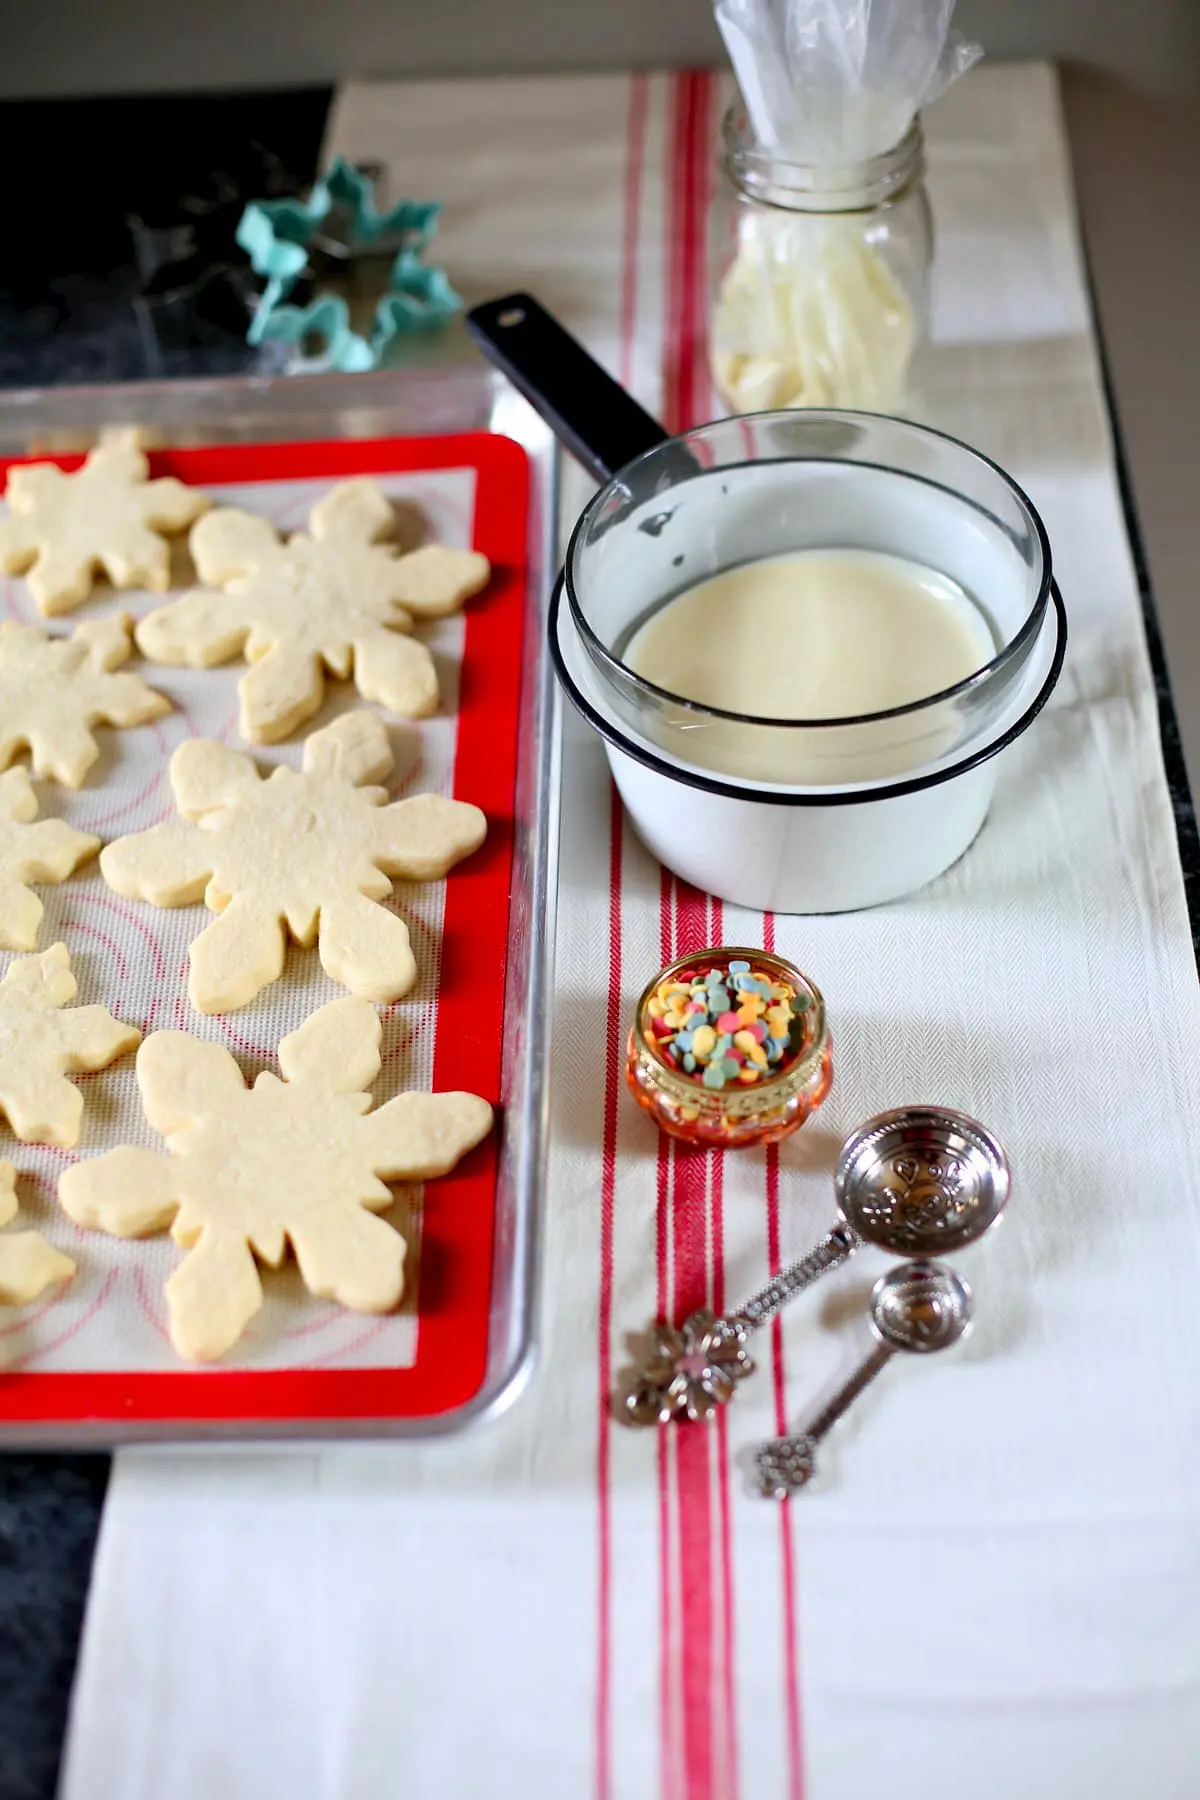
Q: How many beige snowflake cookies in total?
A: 8